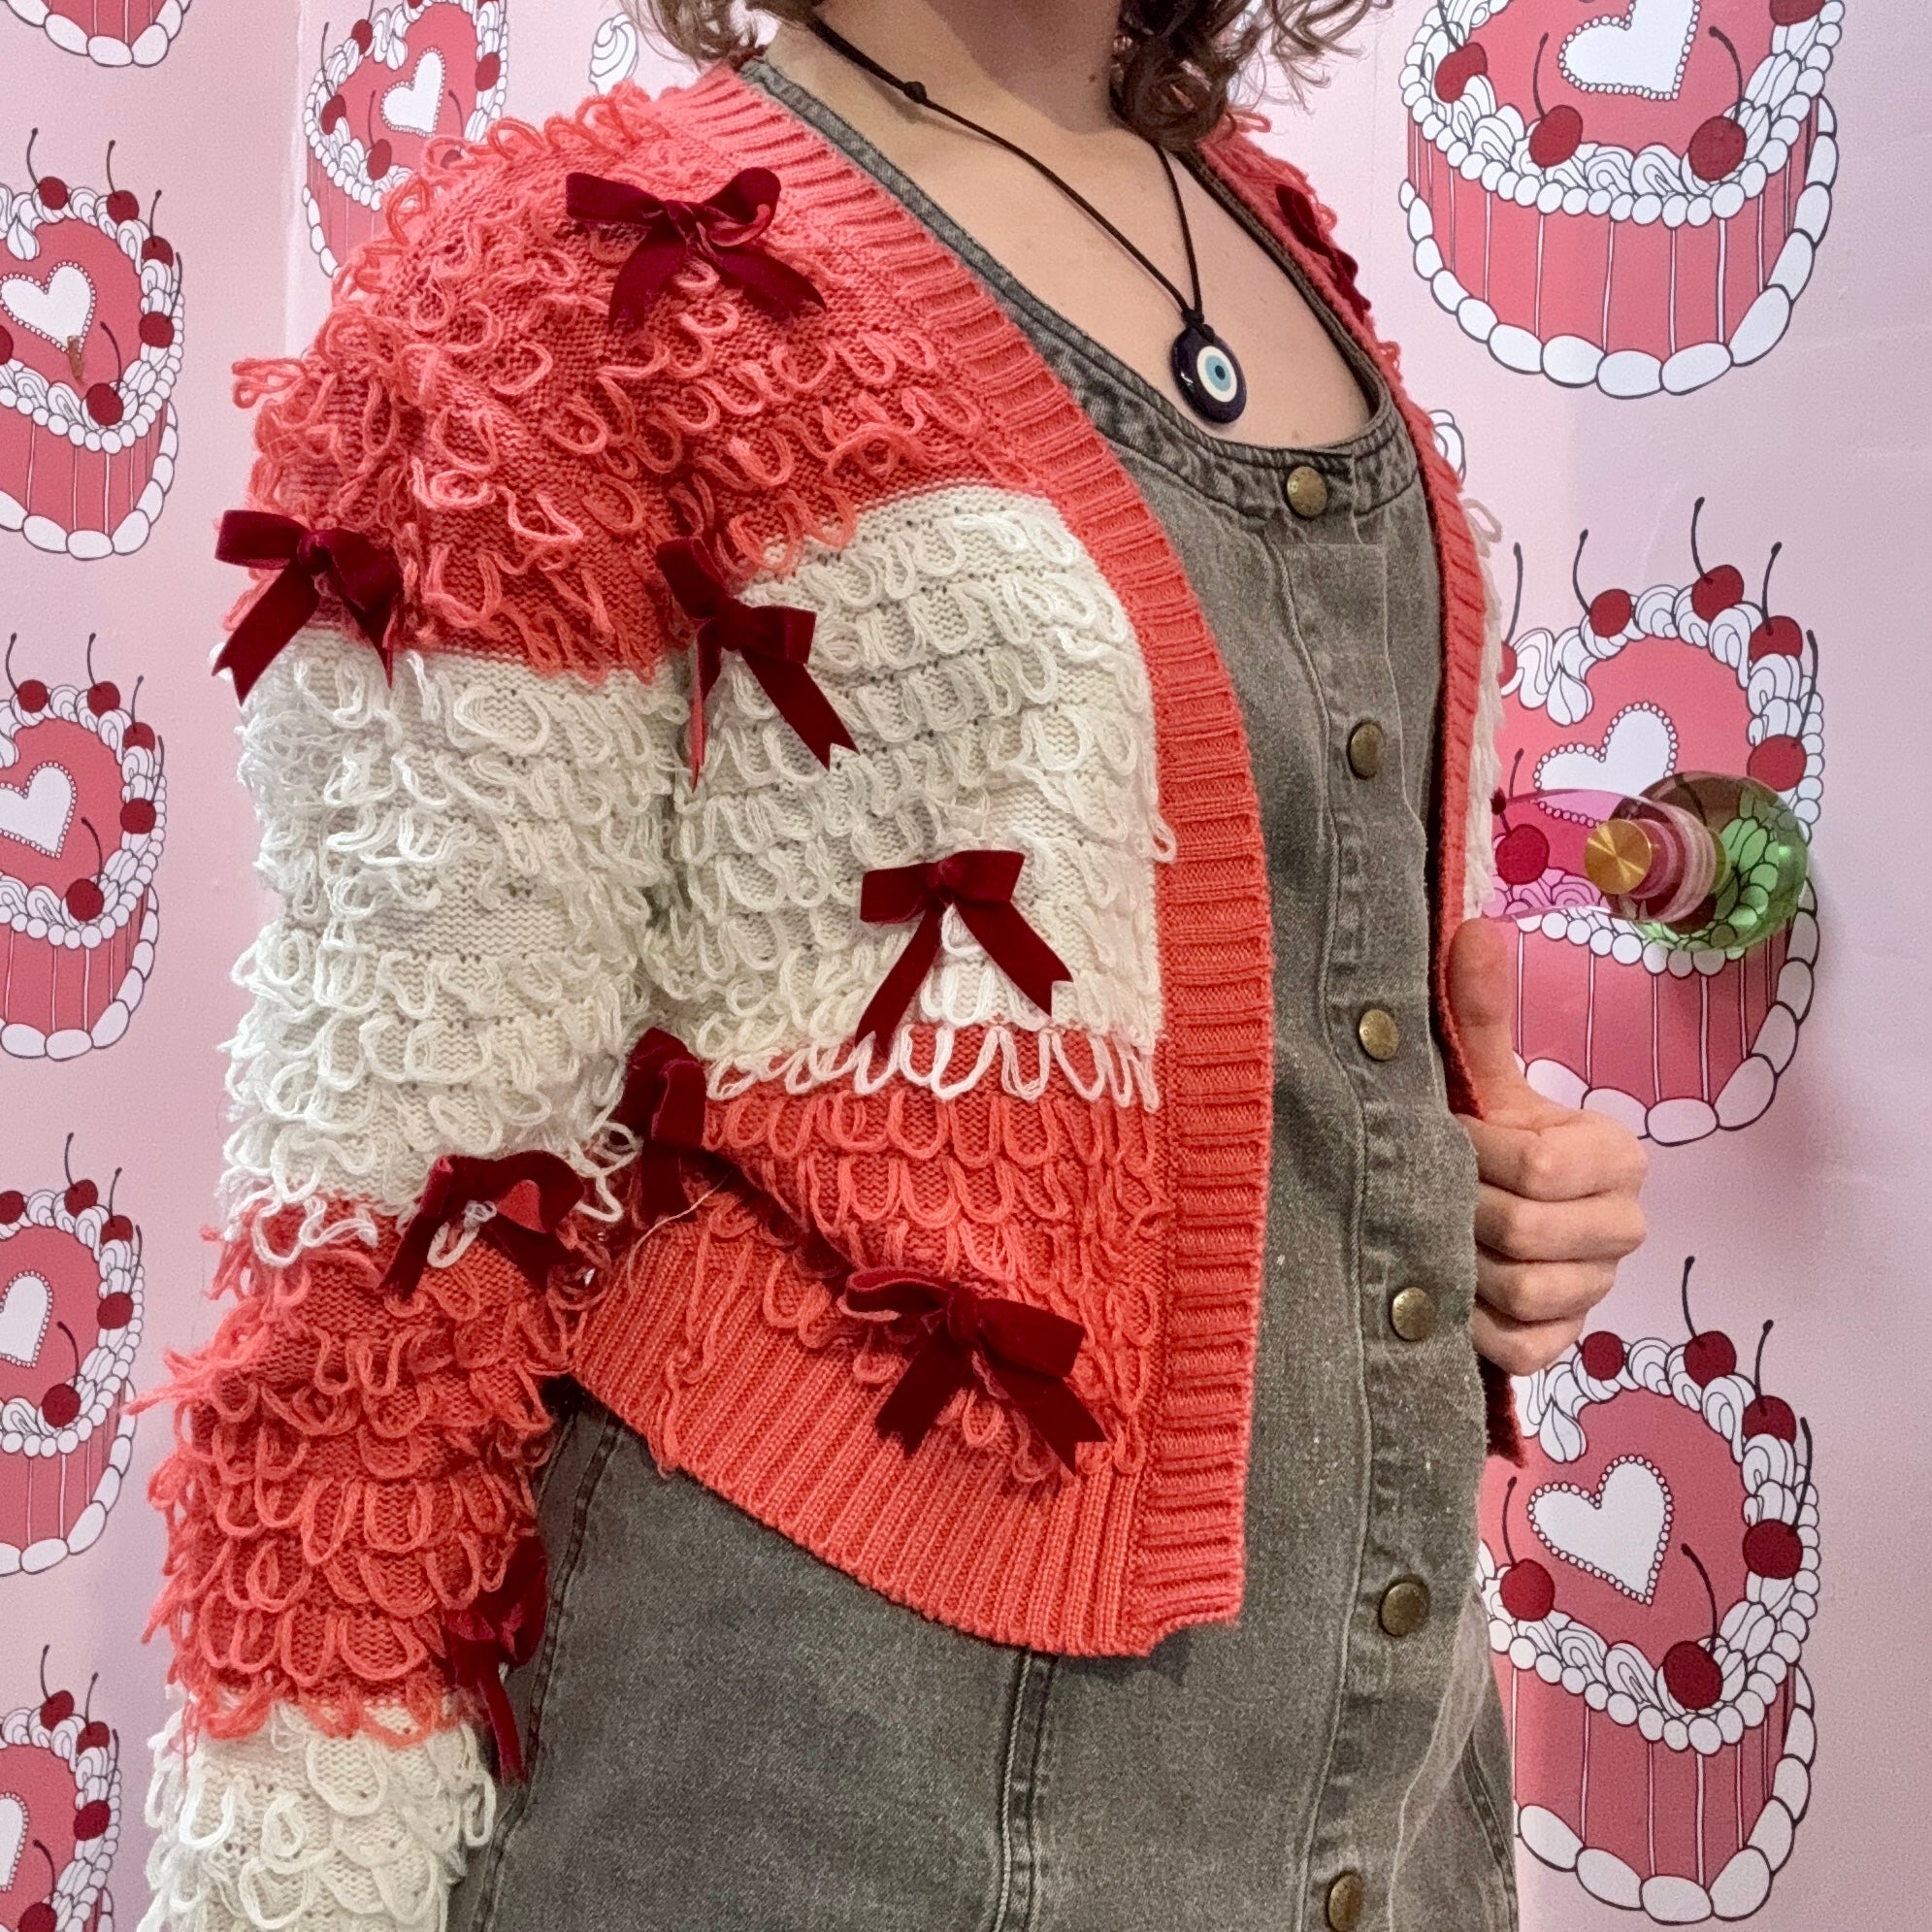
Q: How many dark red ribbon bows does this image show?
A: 9